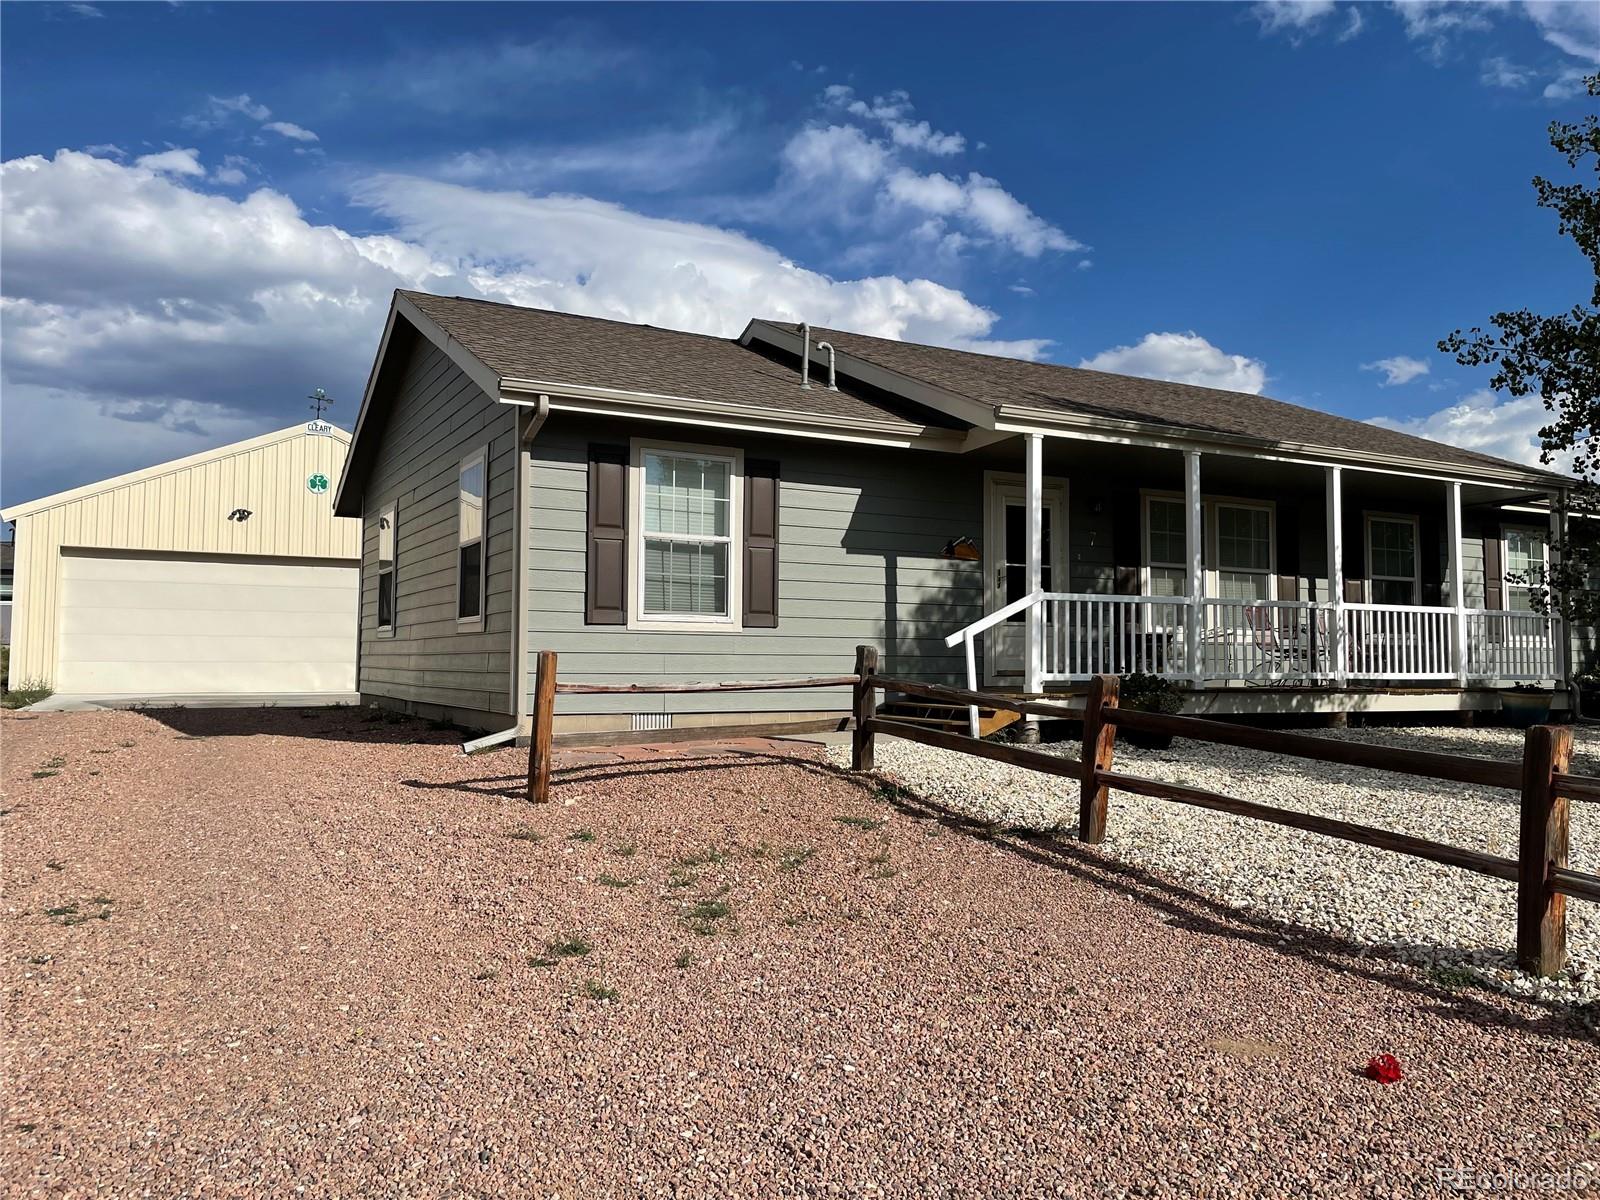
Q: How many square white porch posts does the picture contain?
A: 5